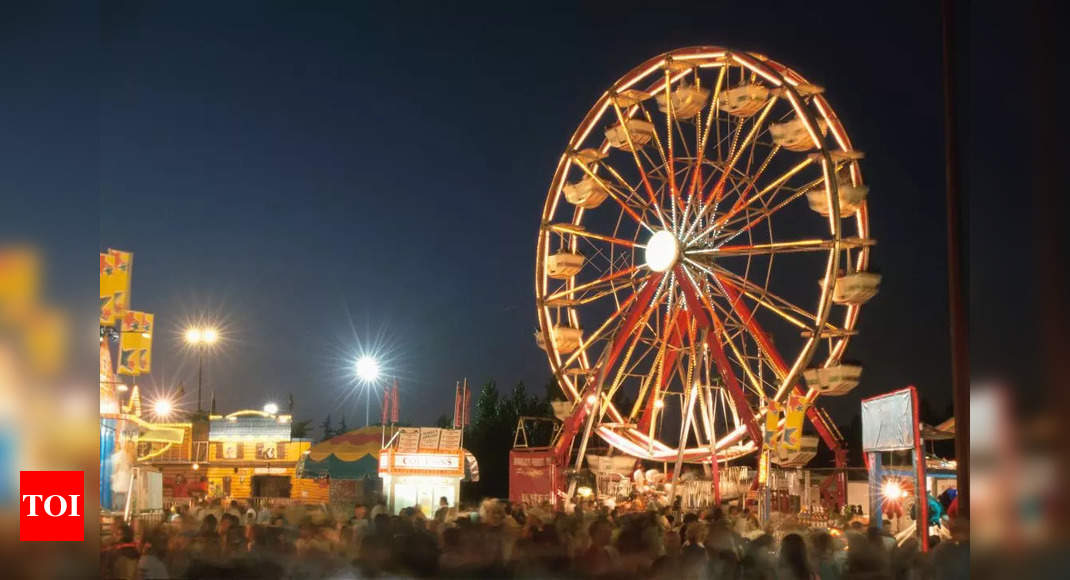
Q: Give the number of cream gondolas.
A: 13